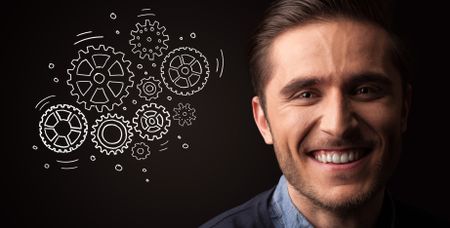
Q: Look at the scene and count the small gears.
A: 3